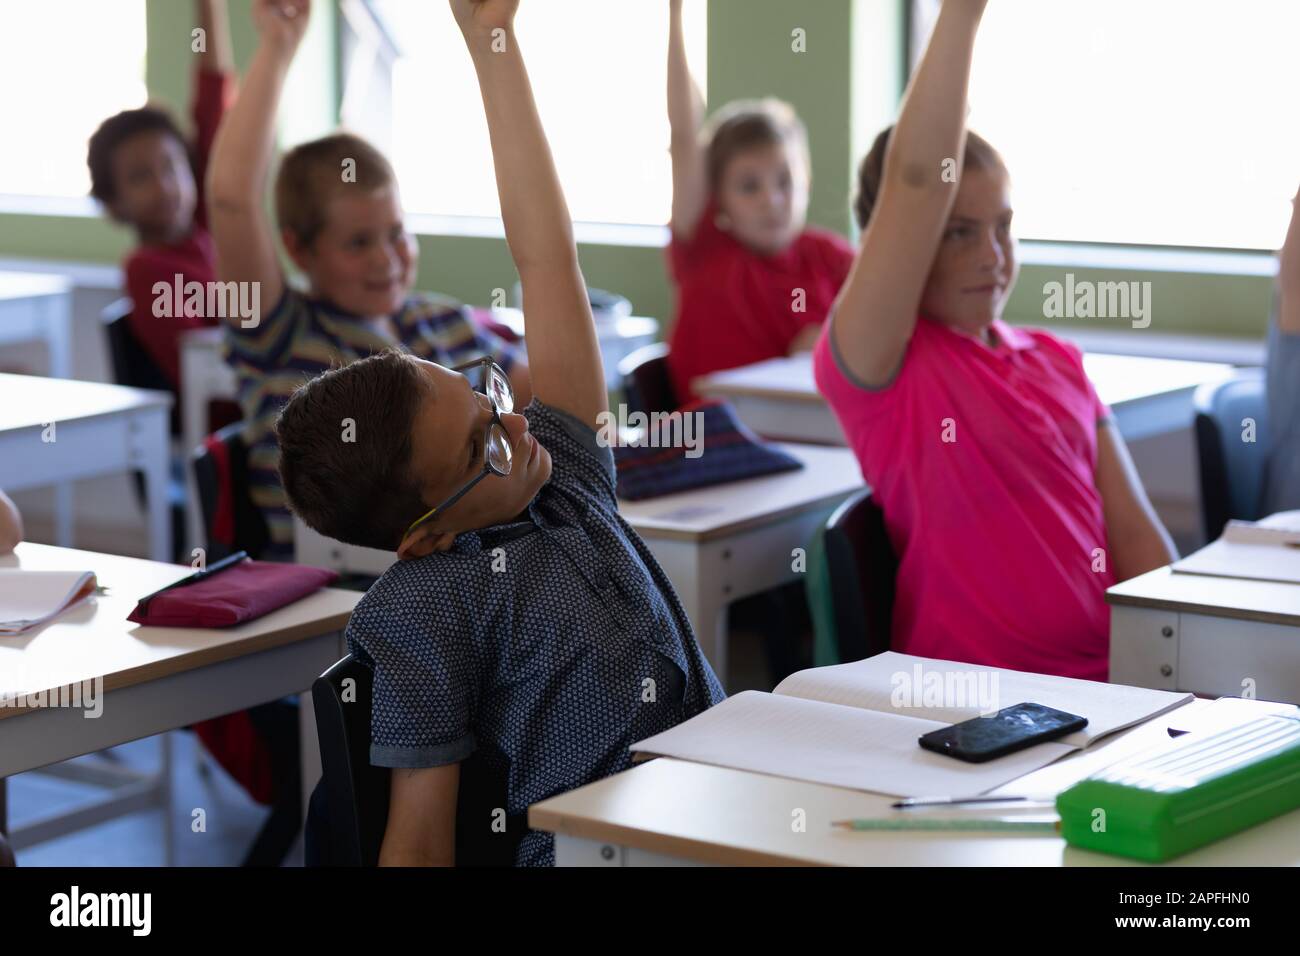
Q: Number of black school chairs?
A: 6